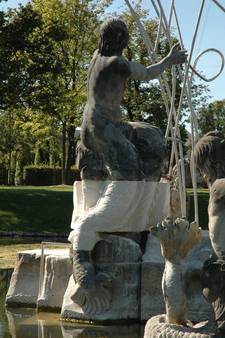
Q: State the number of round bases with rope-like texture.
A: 1